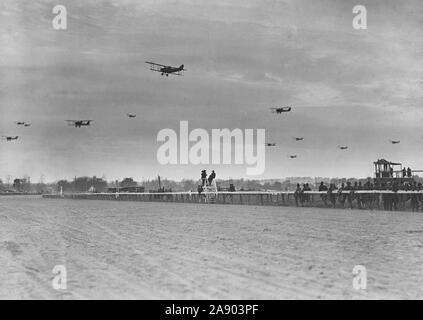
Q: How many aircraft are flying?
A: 12